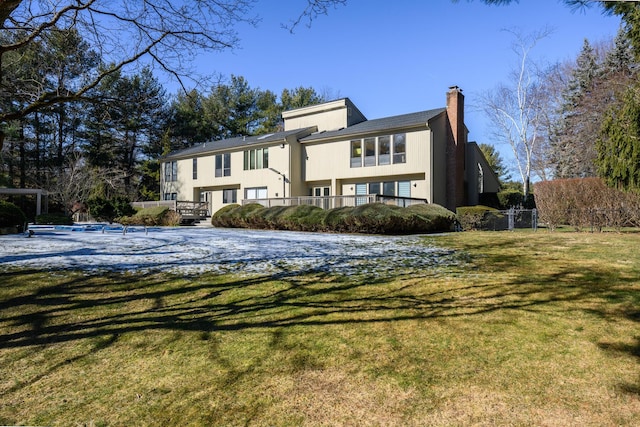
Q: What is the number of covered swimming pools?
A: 1